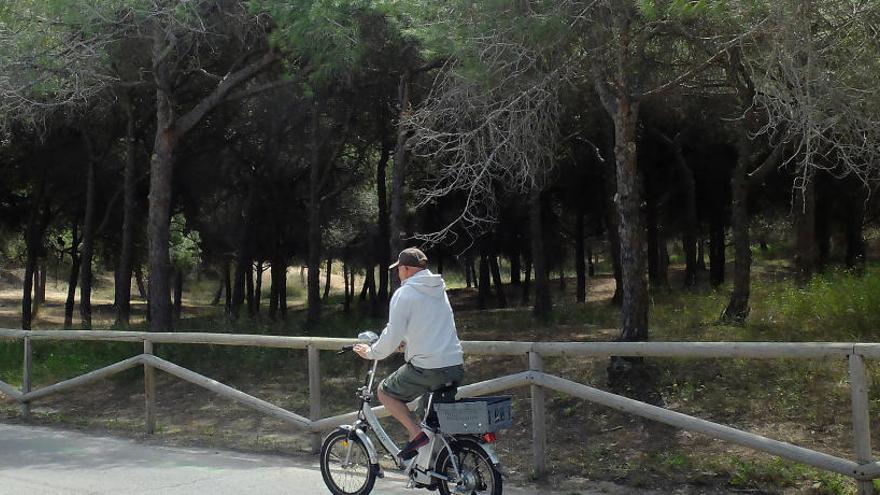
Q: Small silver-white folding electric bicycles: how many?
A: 1